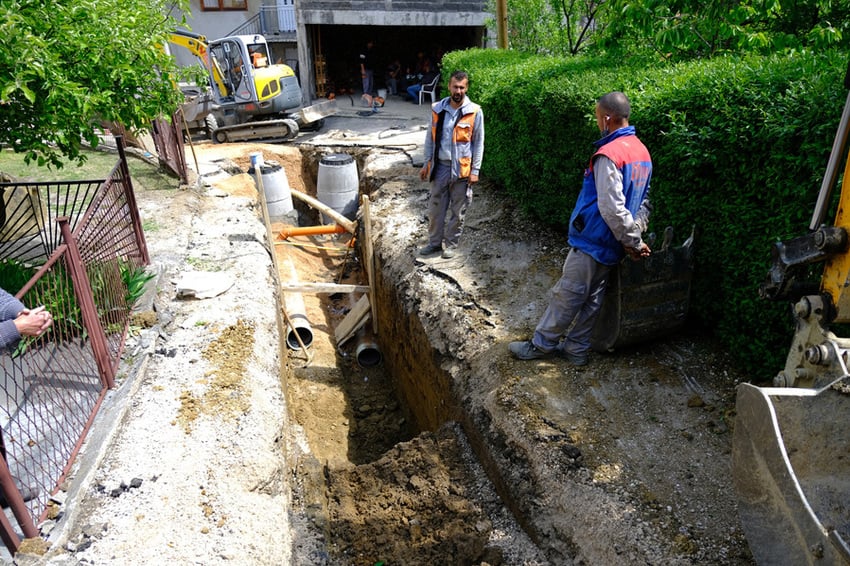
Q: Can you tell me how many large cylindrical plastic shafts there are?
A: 2